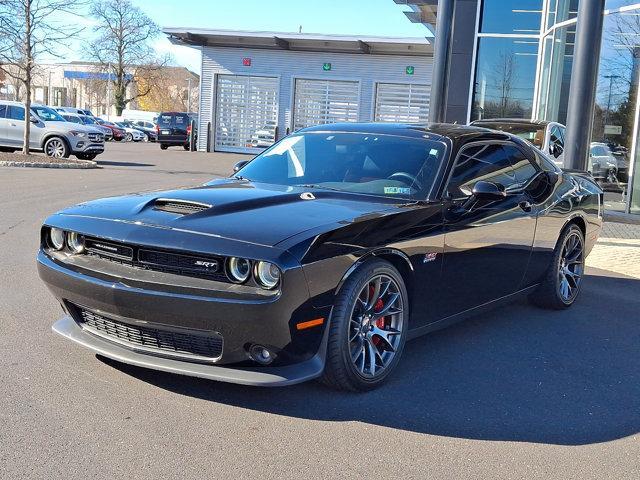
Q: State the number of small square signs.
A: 3